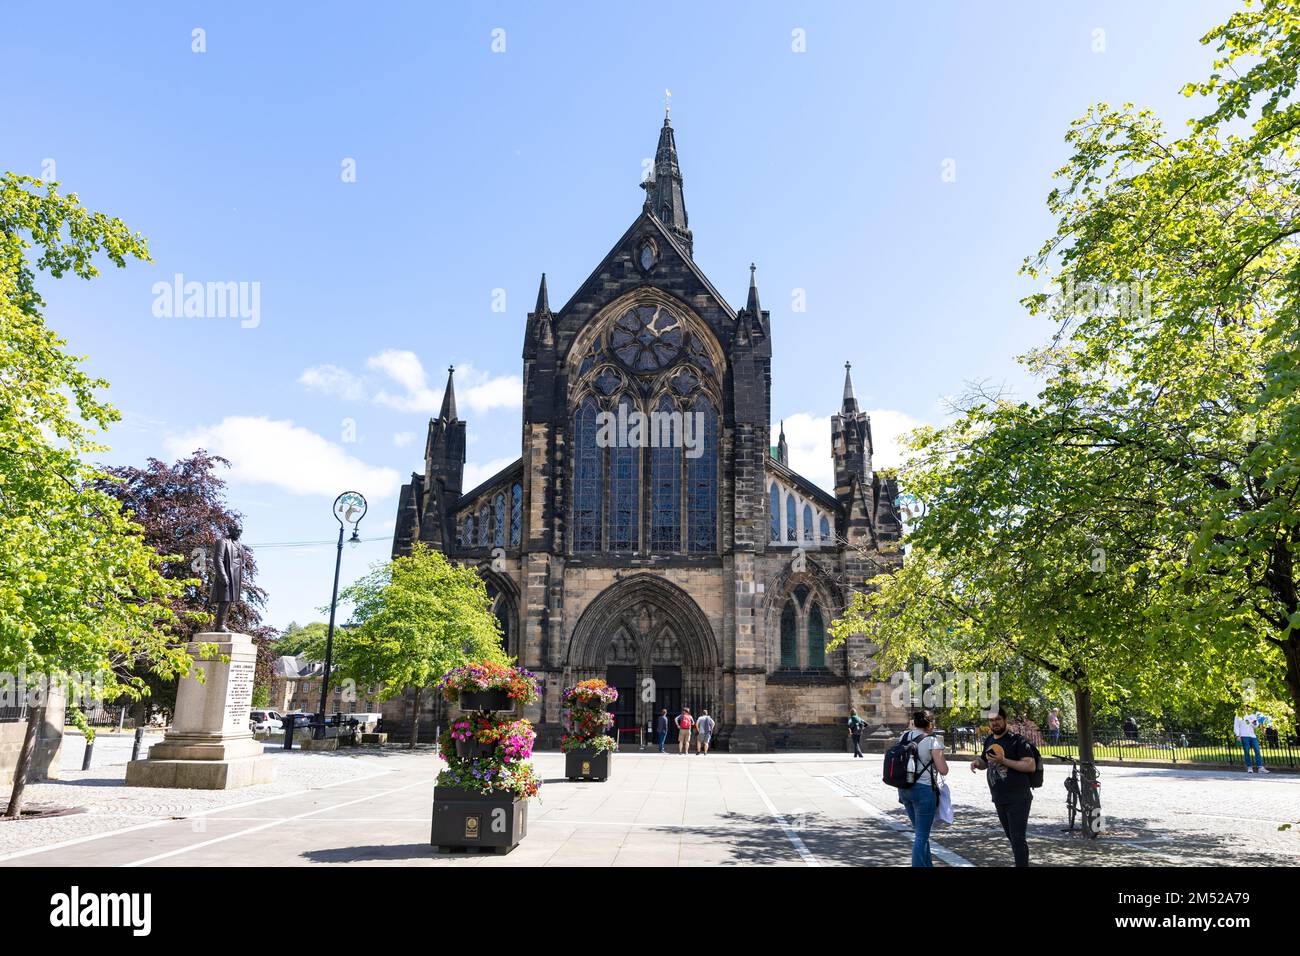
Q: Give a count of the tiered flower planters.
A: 2